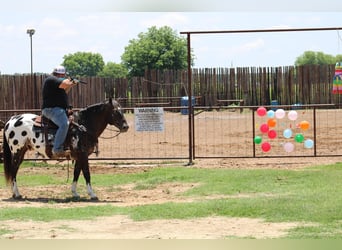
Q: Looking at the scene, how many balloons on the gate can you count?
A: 14